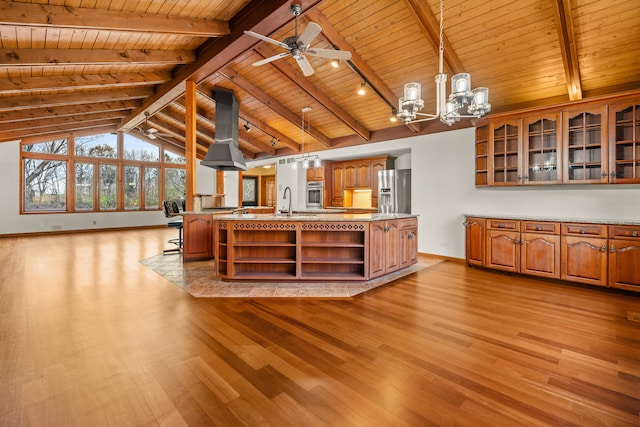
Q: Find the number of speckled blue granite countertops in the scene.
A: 0